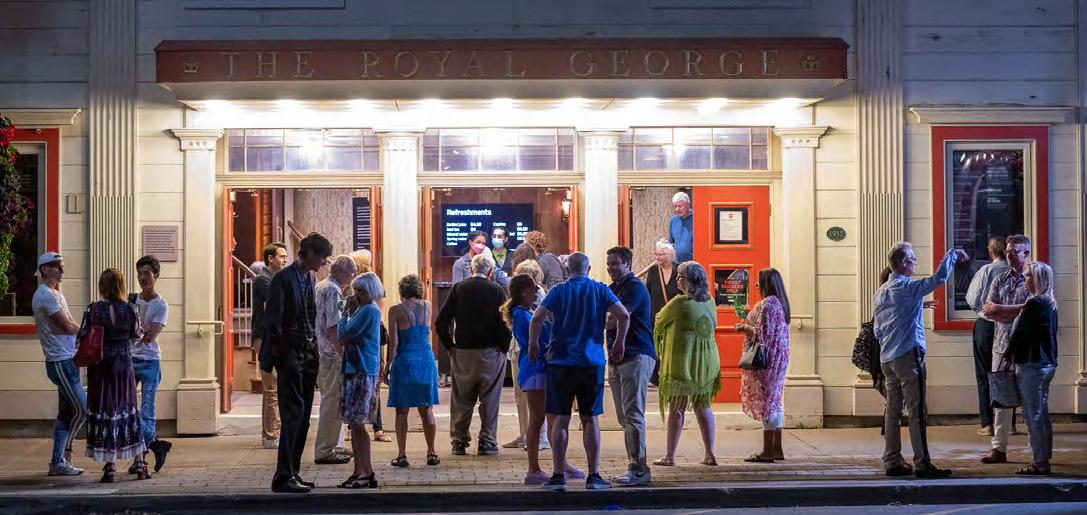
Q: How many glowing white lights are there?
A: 9